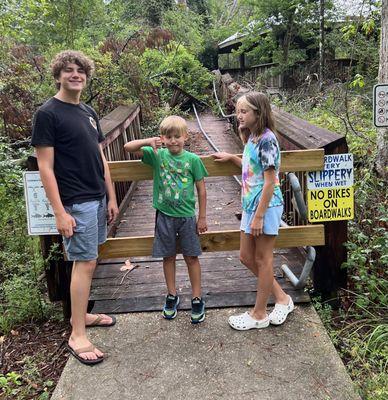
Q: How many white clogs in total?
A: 2